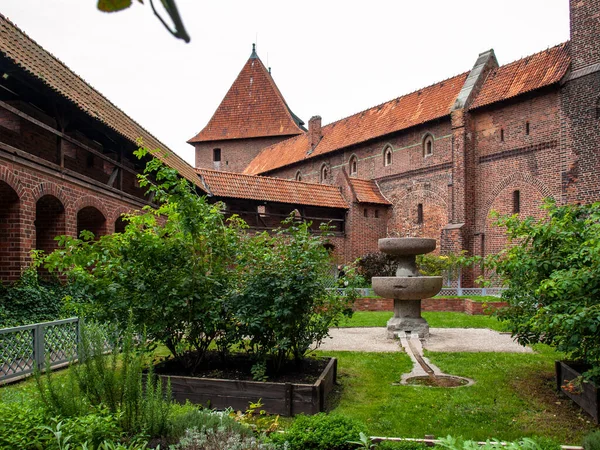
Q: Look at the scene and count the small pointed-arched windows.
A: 5